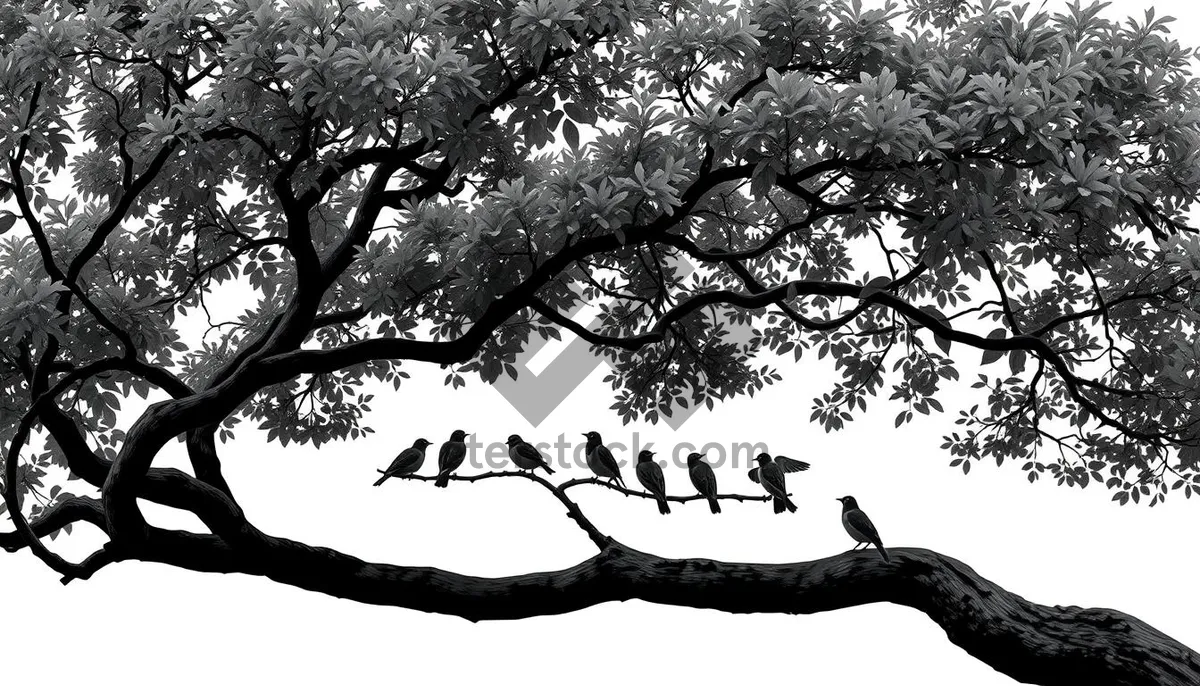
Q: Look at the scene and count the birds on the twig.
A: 7